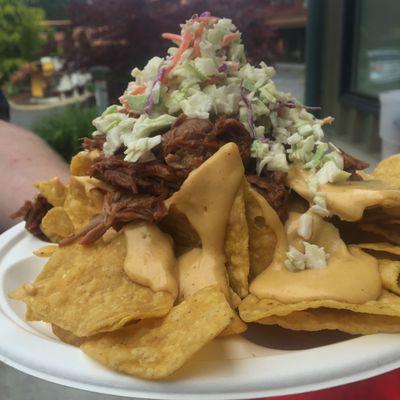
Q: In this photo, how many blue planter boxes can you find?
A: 0